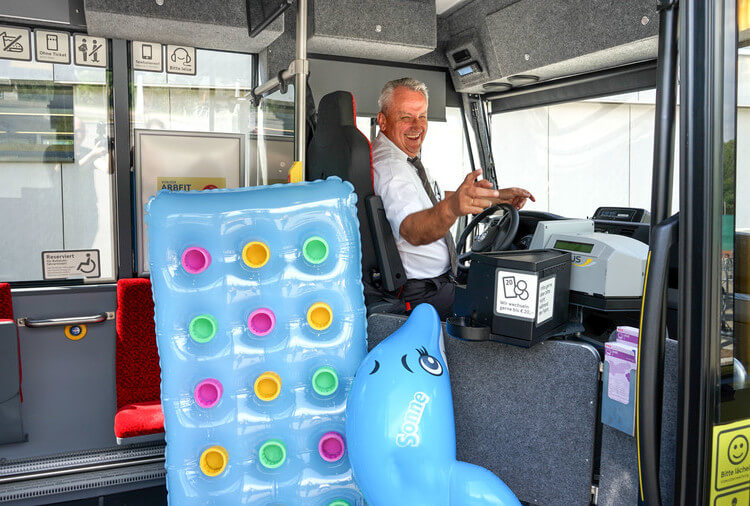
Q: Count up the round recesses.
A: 13